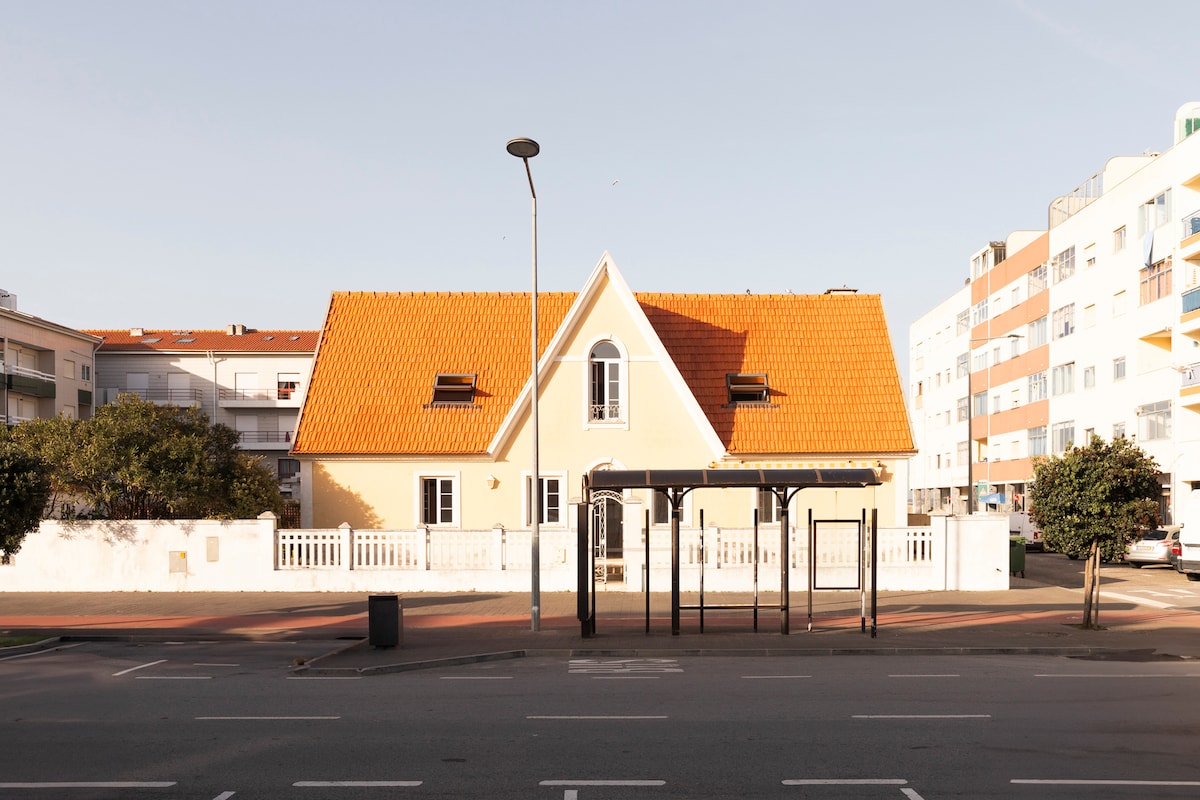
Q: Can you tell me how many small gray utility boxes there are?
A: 2